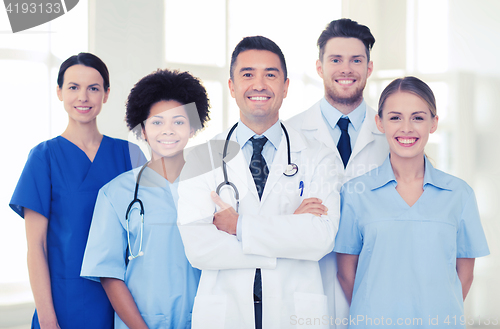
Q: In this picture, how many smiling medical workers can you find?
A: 5